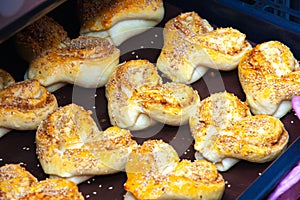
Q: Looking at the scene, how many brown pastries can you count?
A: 10